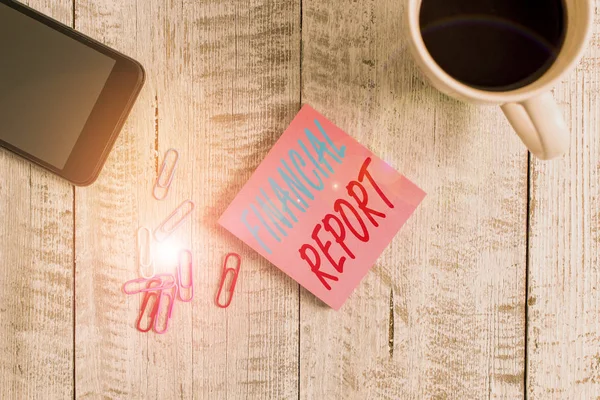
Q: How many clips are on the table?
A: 8